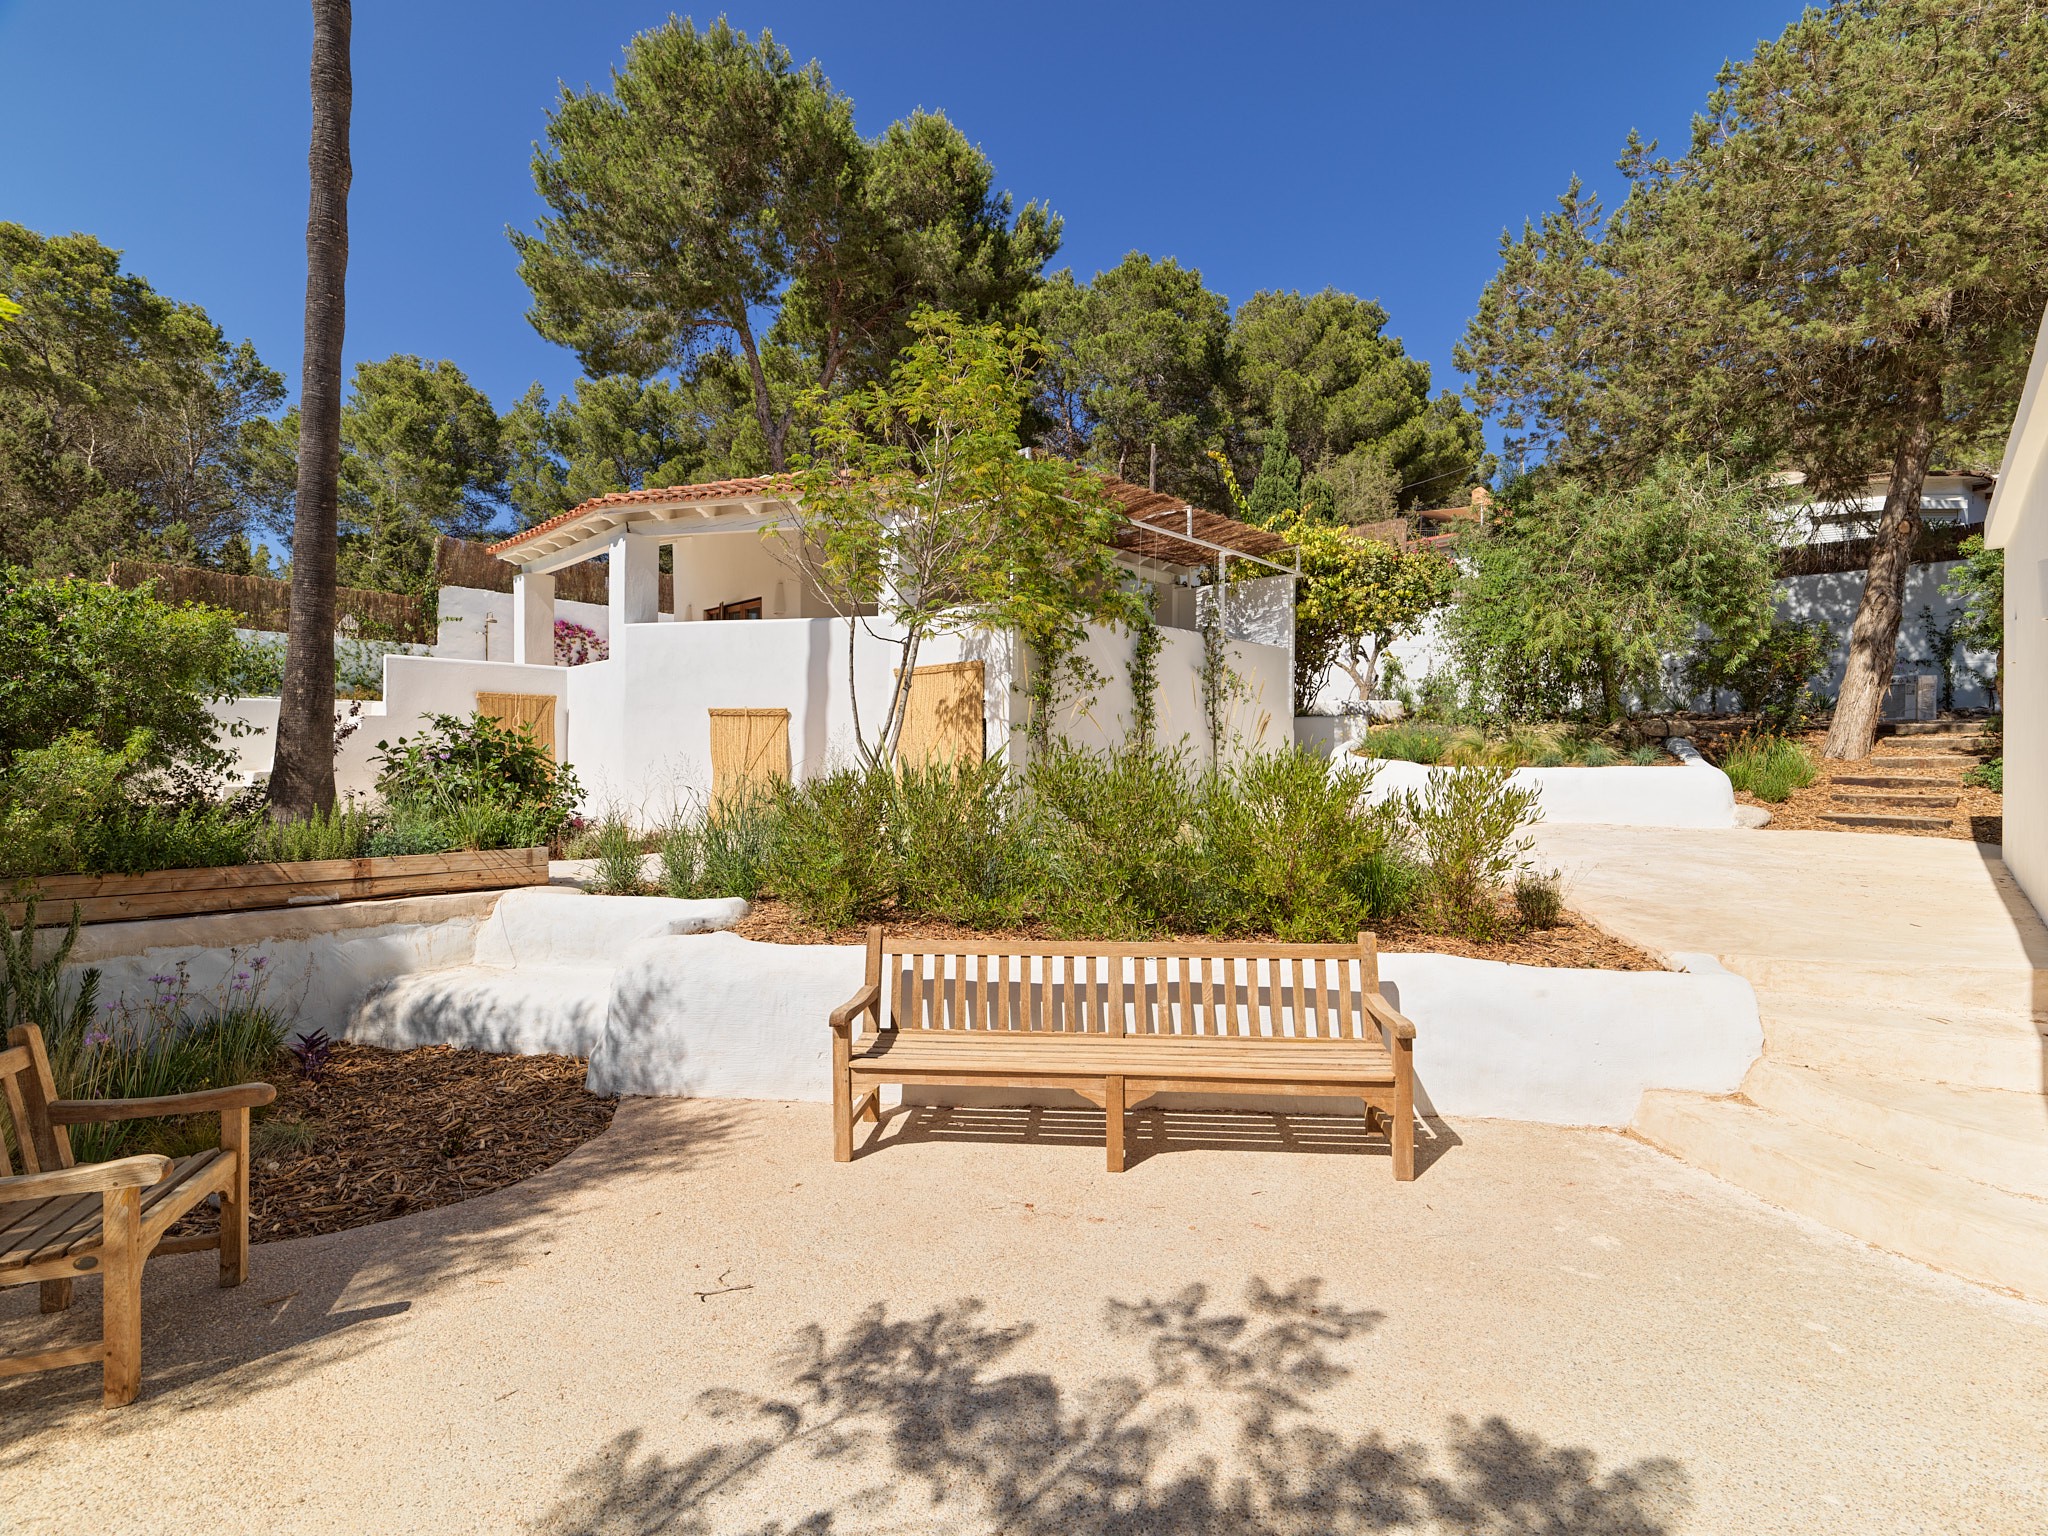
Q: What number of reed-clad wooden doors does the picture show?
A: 3